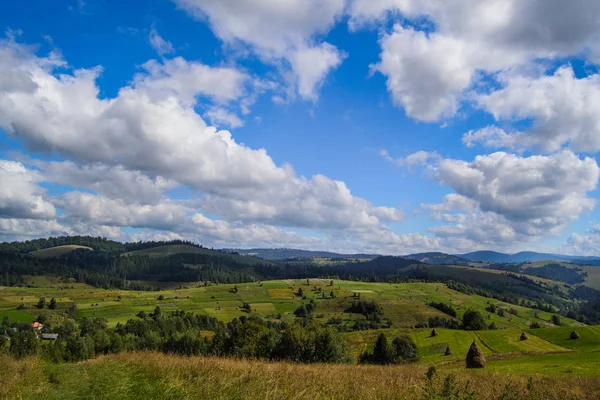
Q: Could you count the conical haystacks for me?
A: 5